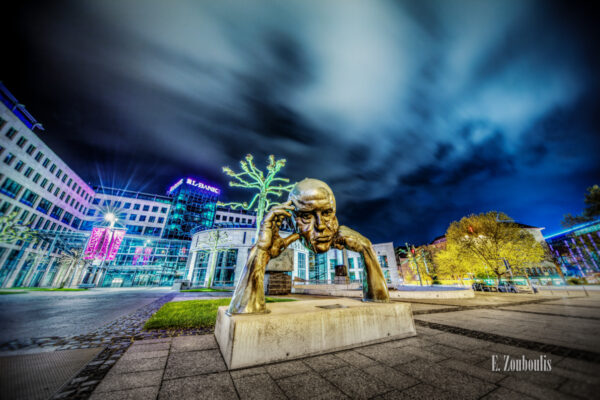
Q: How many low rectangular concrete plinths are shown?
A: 1